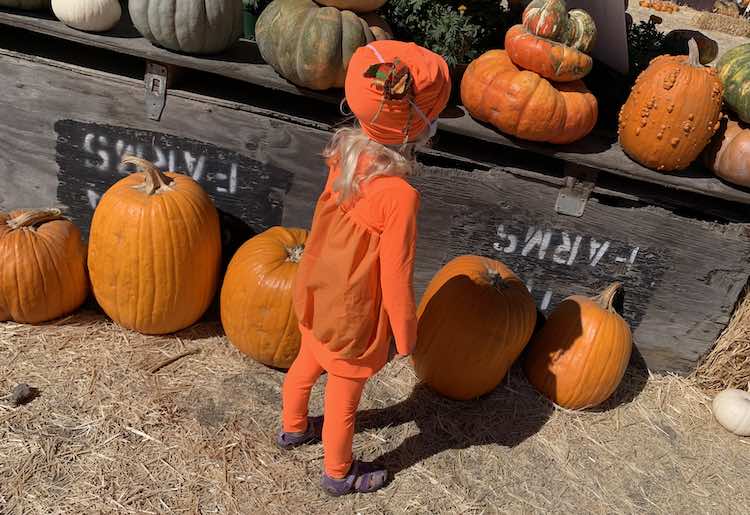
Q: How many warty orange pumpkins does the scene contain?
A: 1